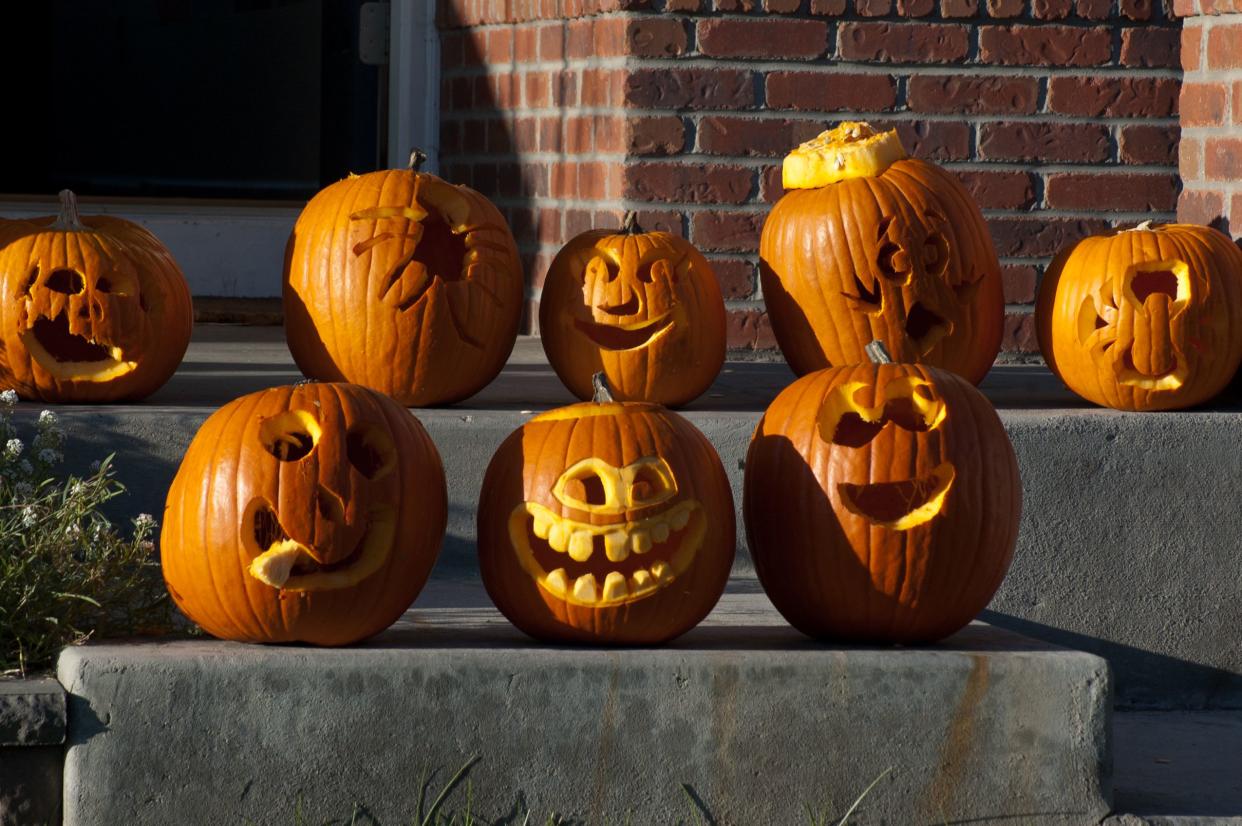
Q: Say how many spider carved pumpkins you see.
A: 1